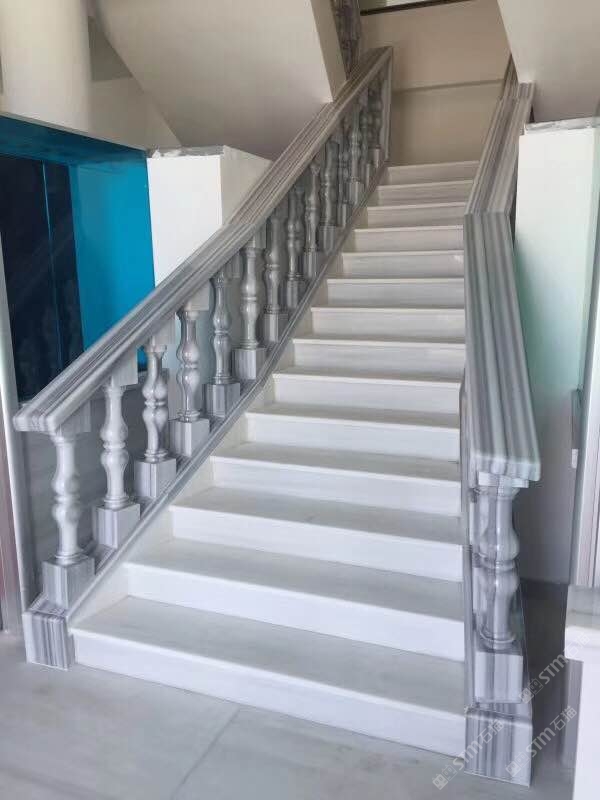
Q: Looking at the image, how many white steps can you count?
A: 14